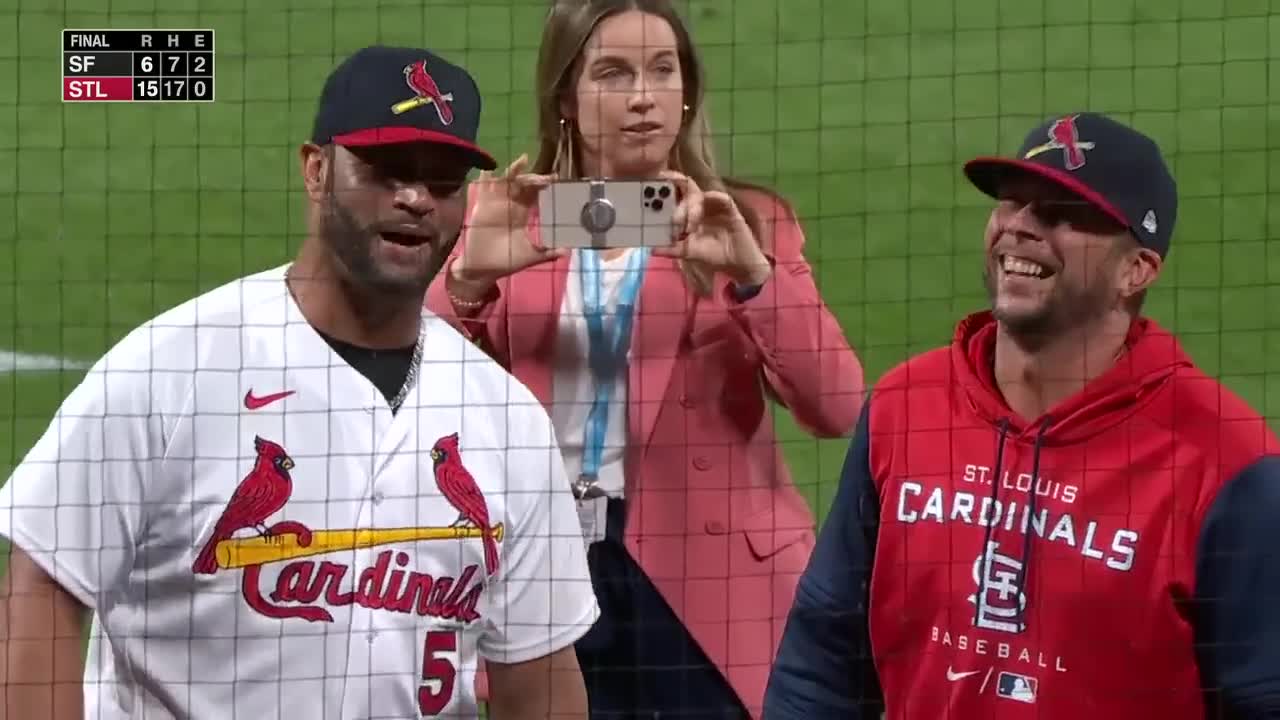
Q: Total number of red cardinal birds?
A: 4